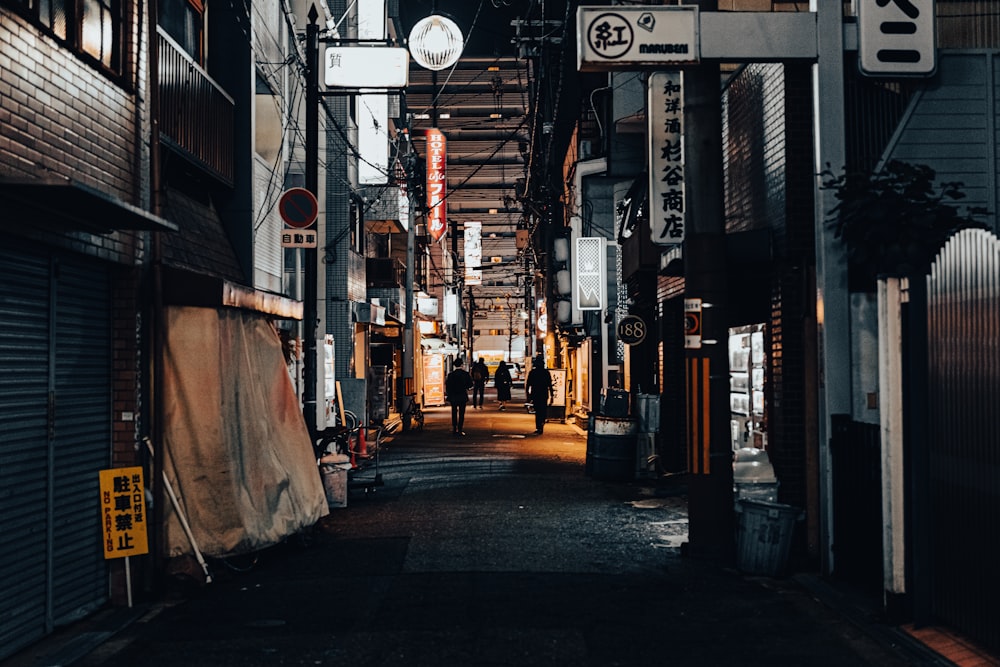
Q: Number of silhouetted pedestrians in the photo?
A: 4